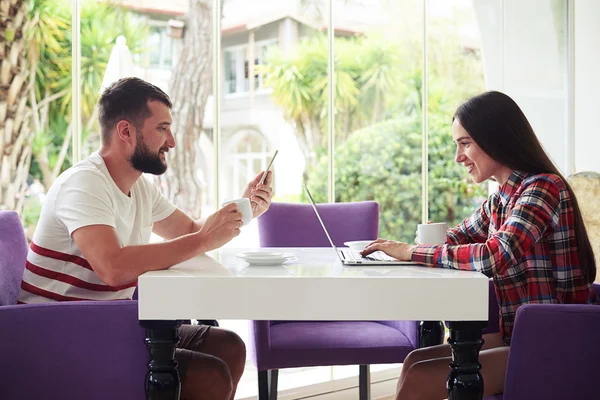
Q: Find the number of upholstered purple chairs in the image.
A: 3